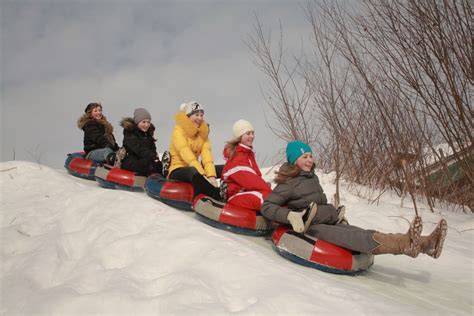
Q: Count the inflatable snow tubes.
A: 5